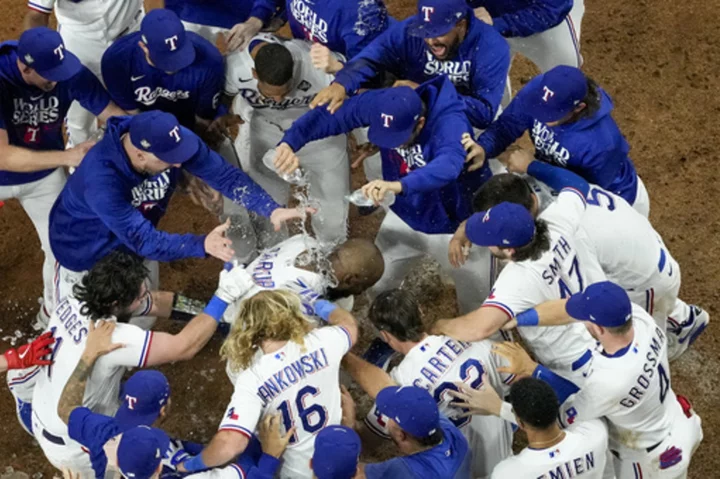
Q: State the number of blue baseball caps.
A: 12